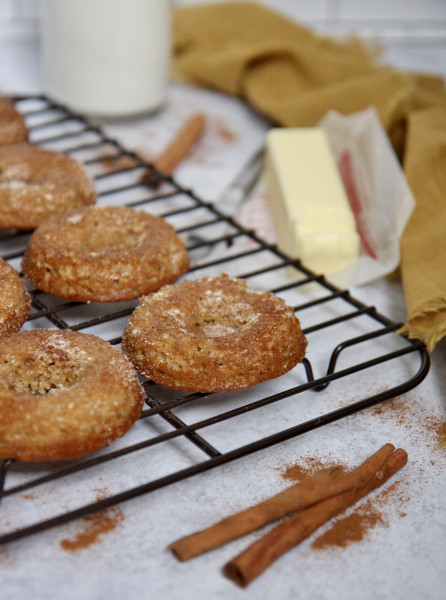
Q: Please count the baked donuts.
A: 6